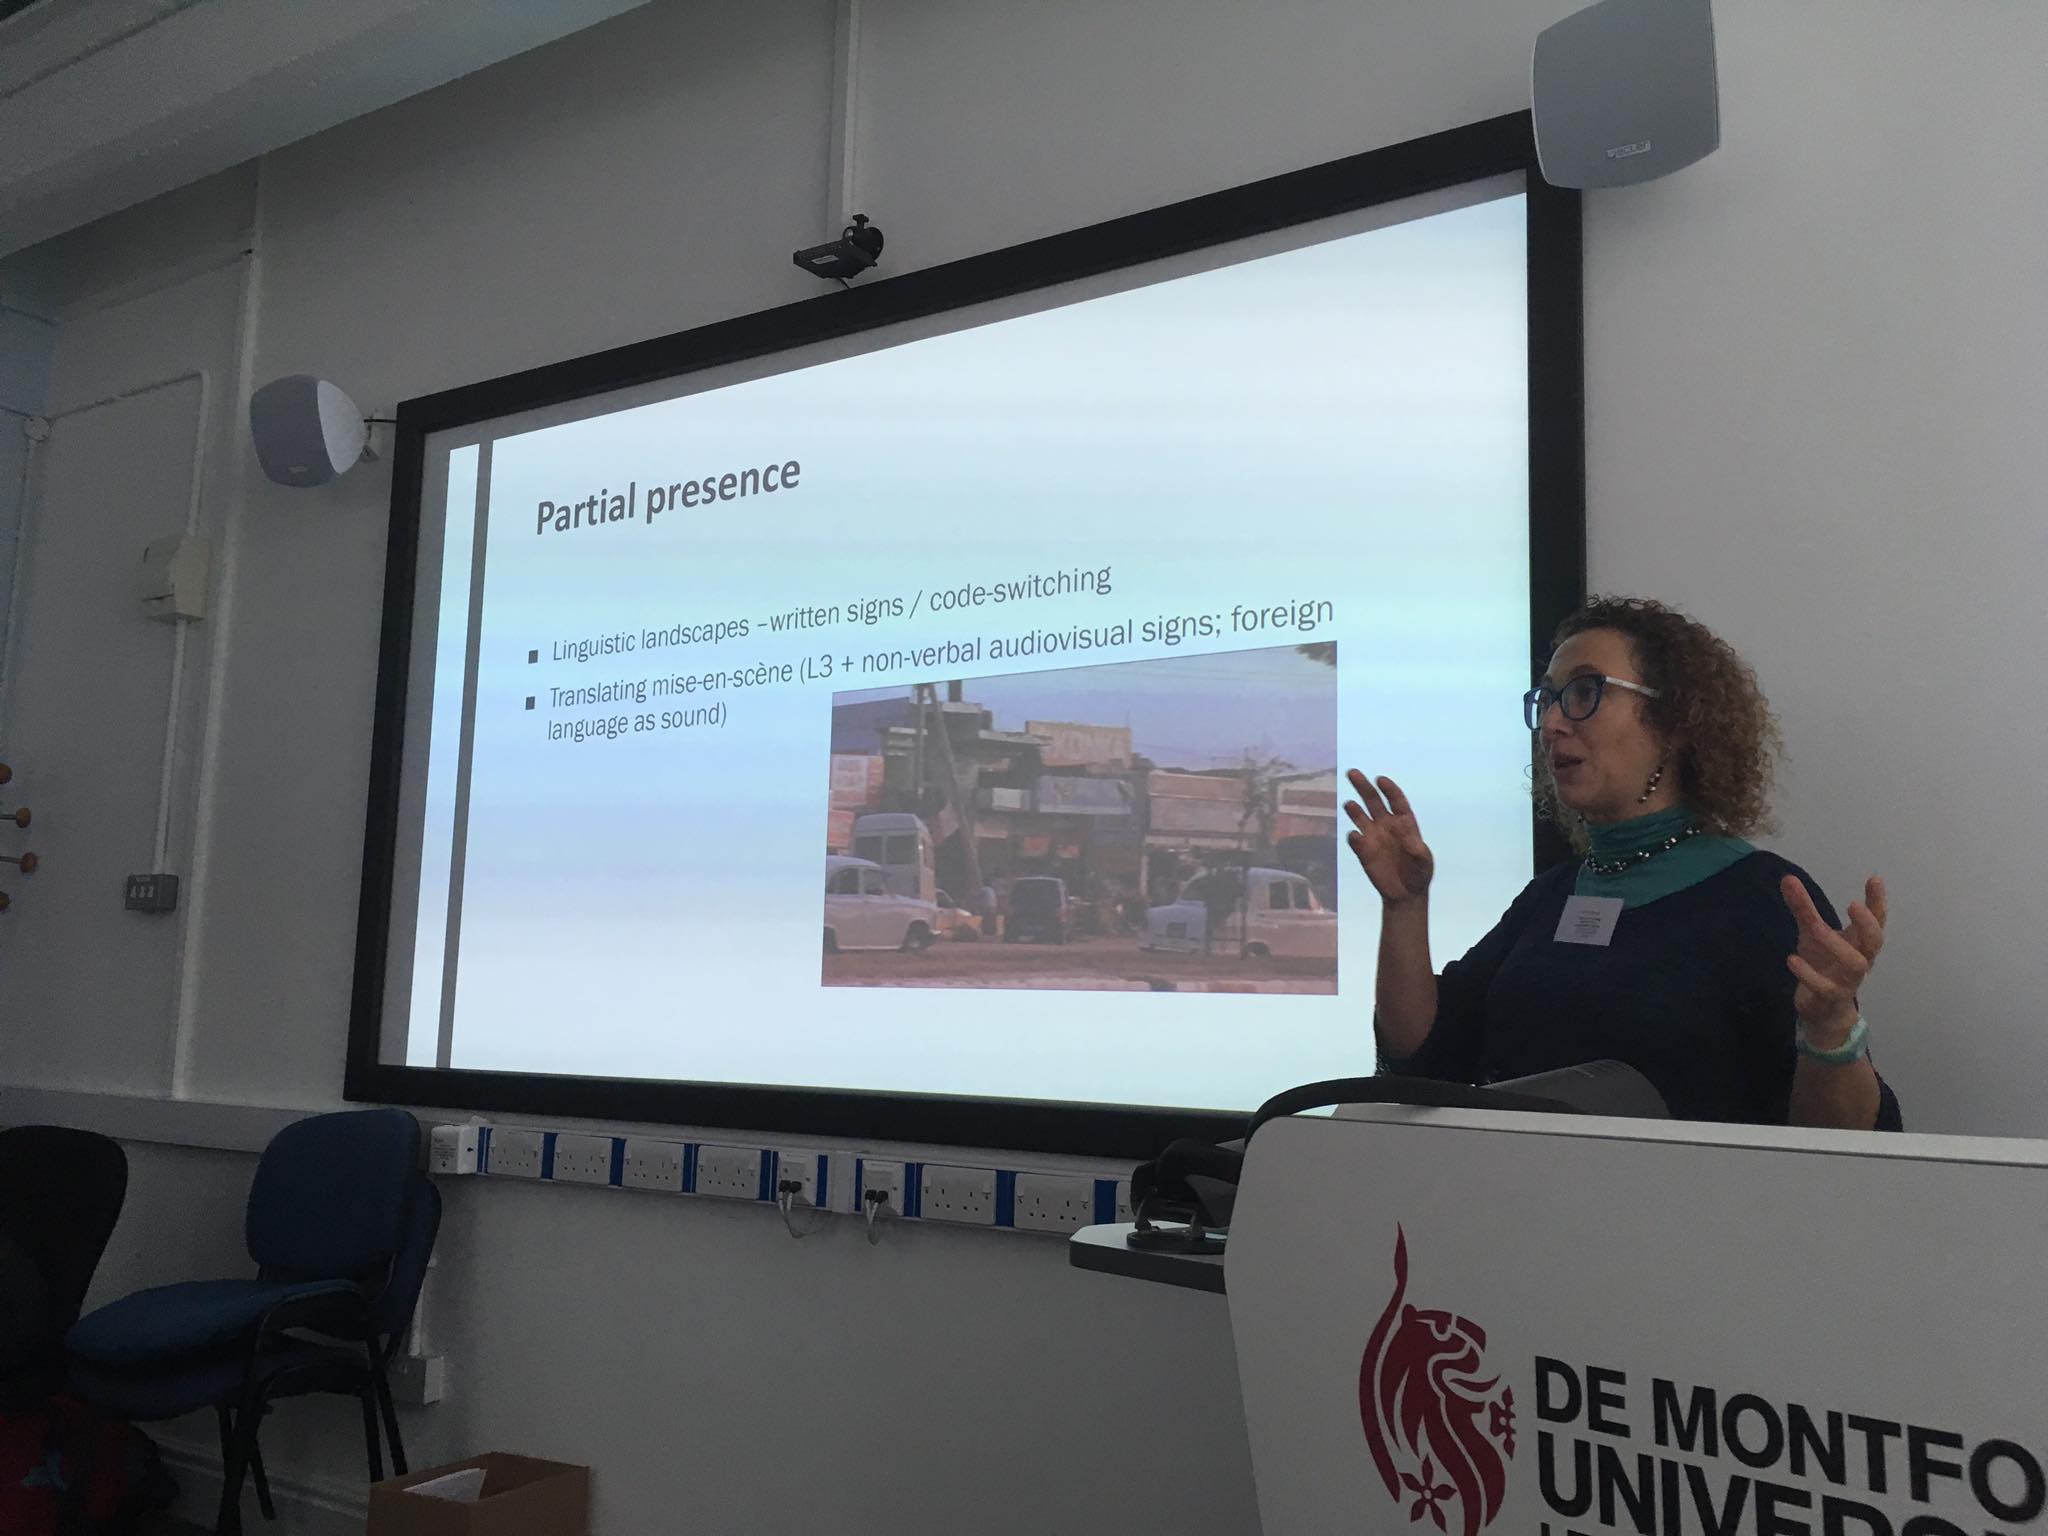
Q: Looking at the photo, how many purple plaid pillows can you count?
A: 0